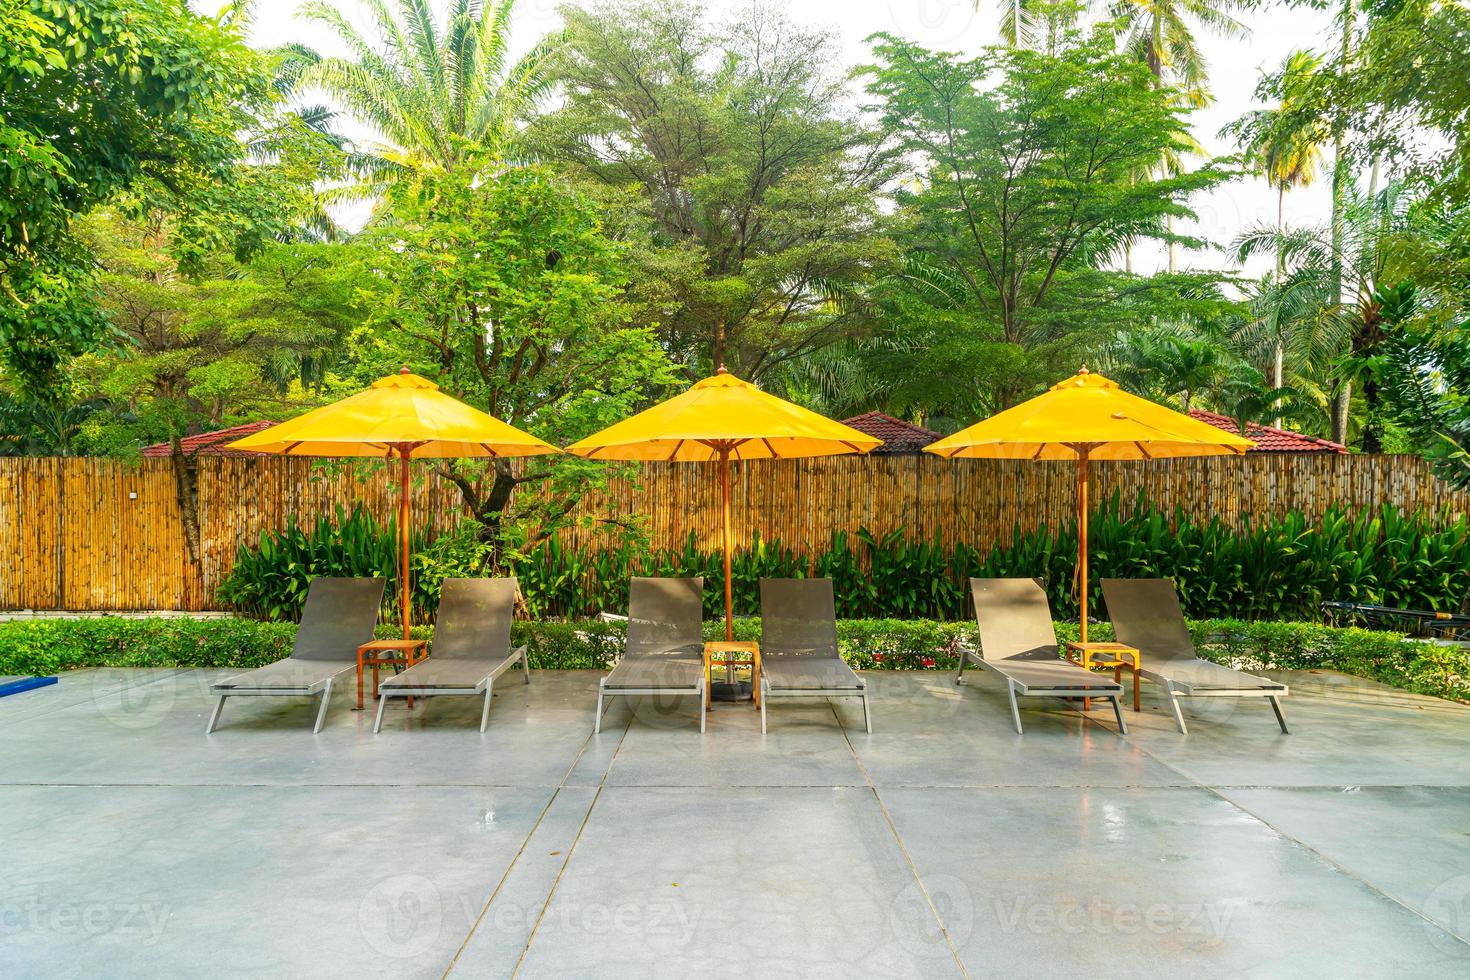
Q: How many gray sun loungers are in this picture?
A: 6